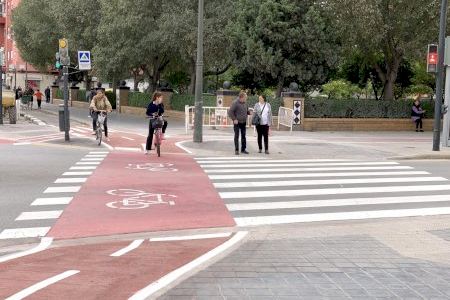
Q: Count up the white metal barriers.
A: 2